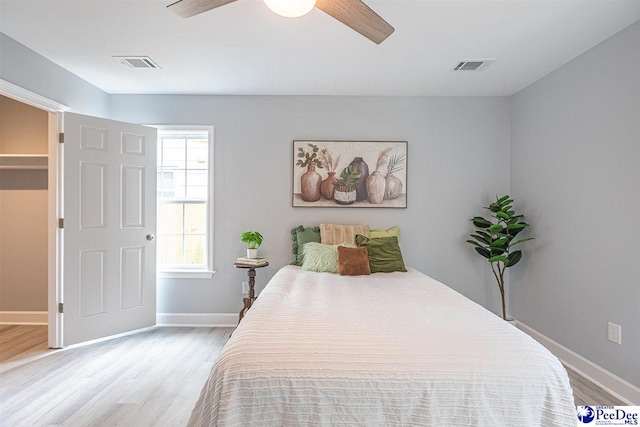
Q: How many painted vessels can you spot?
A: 6